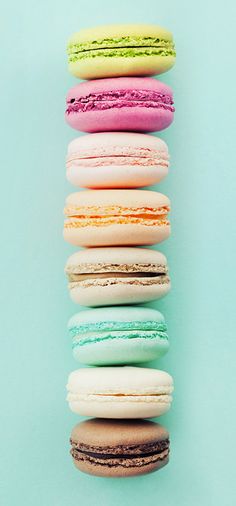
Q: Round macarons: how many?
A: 8